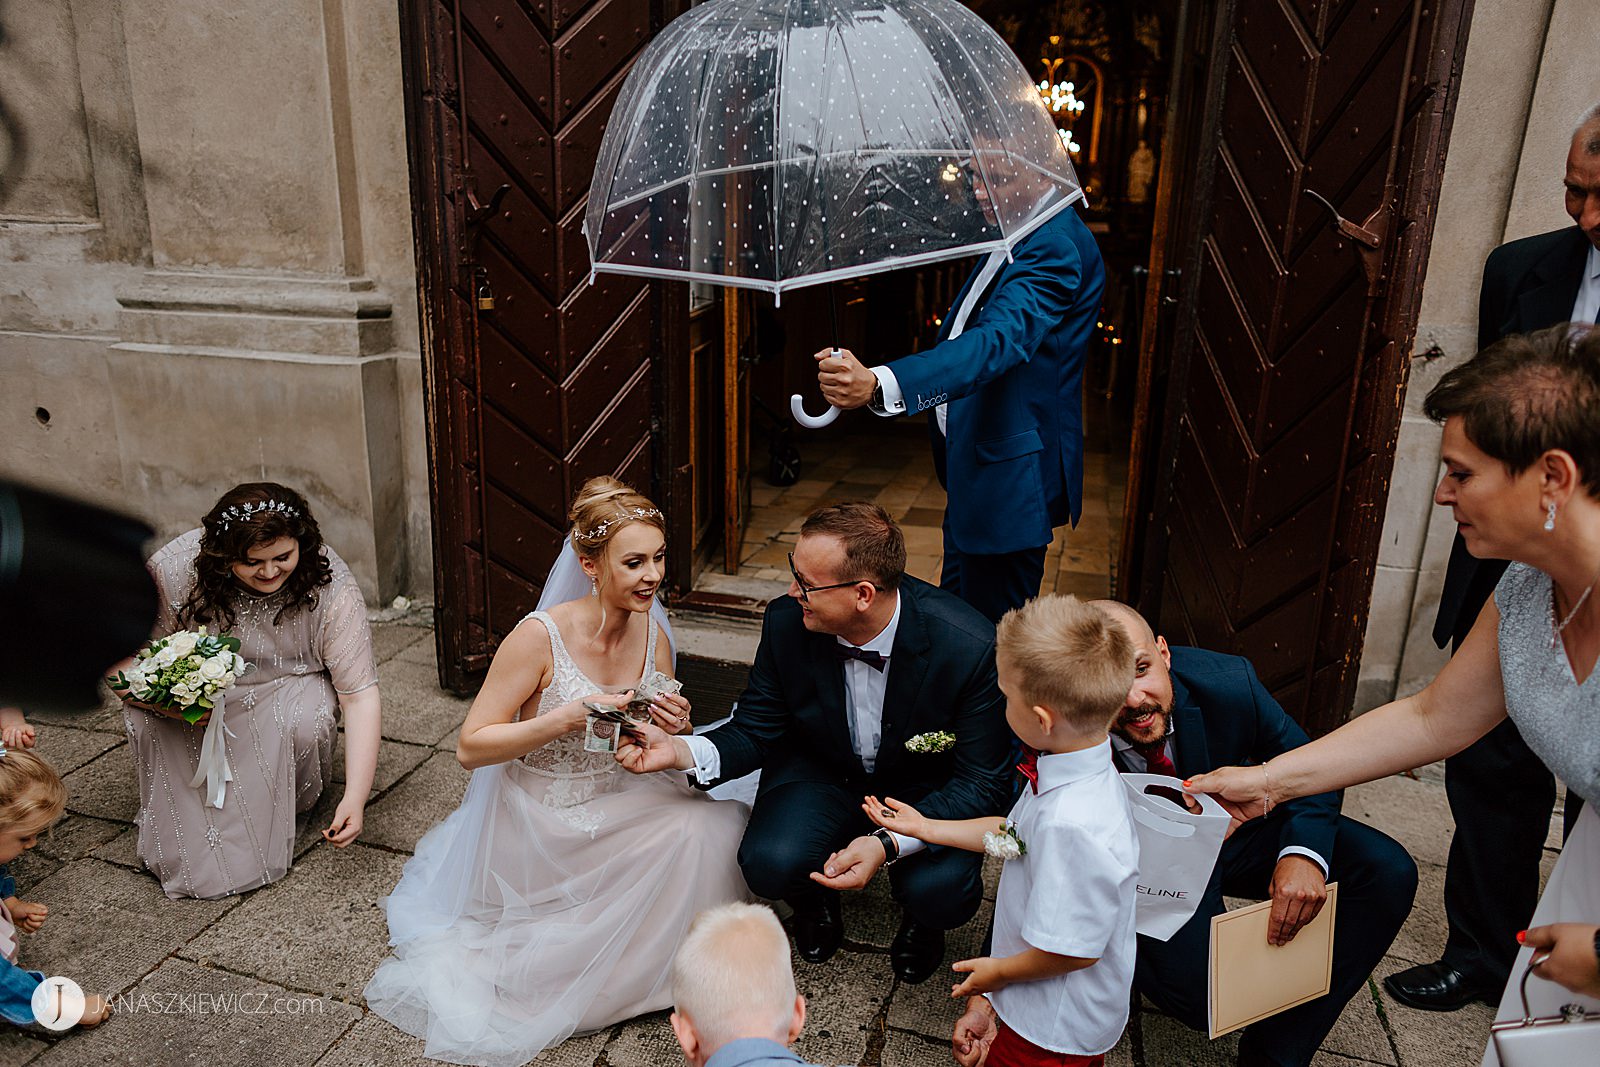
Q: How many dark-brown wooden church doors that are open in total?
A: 2